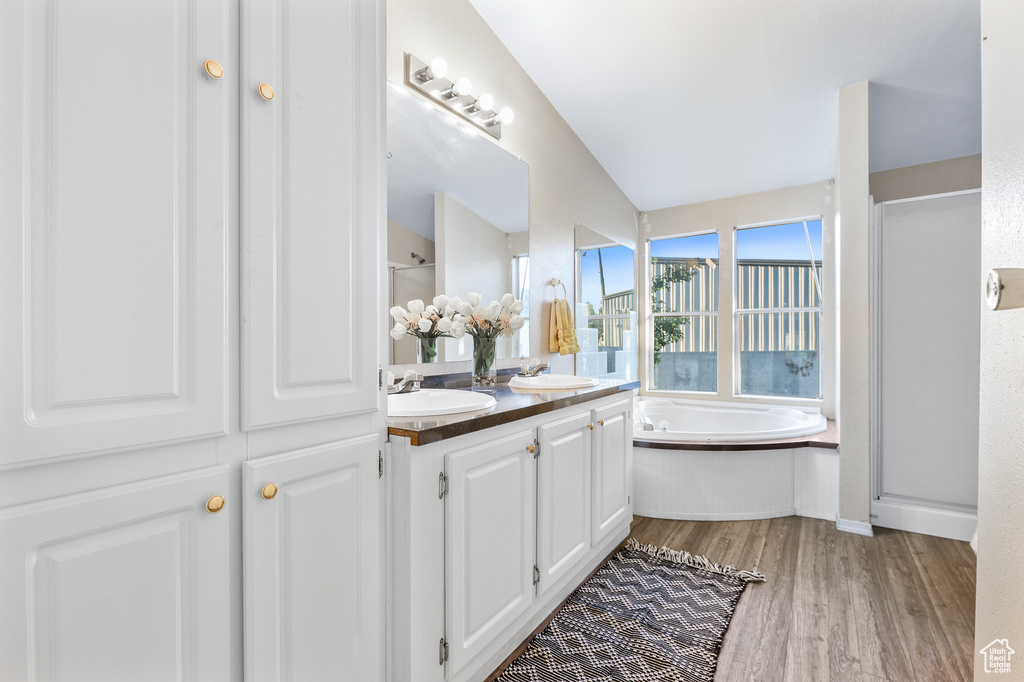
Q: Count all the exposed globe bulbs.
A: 4